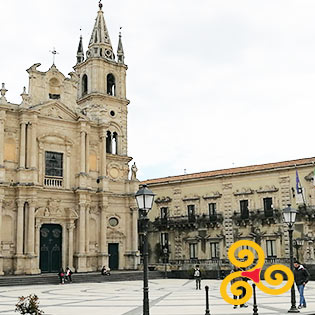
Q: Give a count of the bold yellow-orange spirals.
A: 3